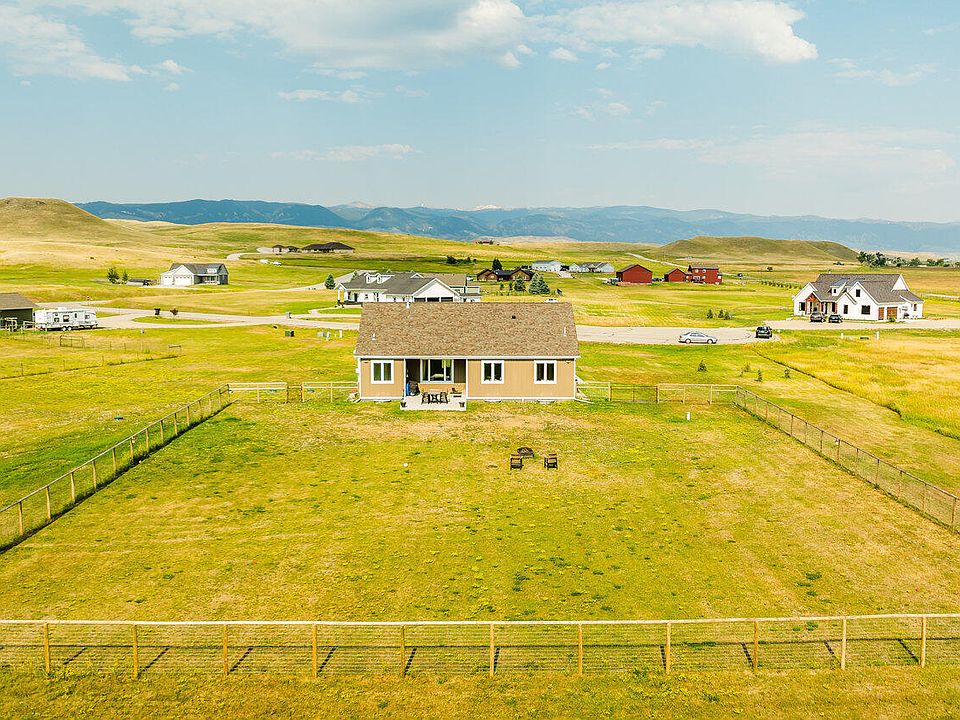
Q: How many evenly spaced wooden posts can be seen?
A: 11